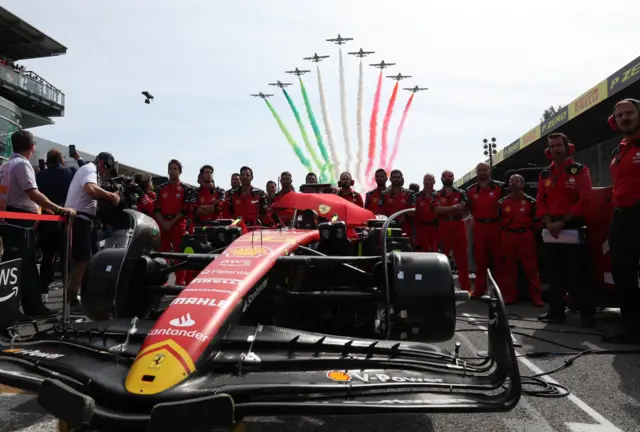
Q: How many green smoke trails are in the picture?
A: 3